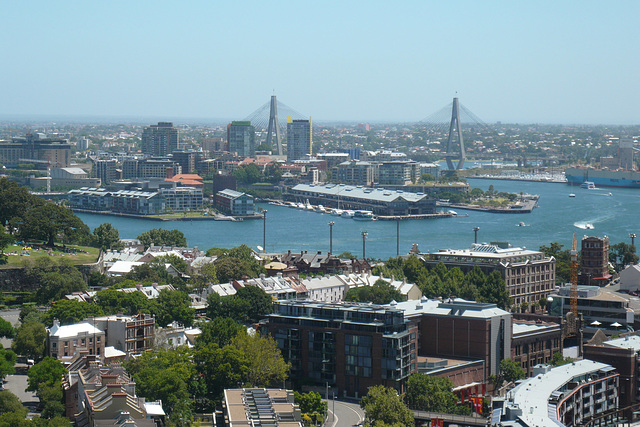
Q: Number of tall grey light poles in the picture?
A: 6